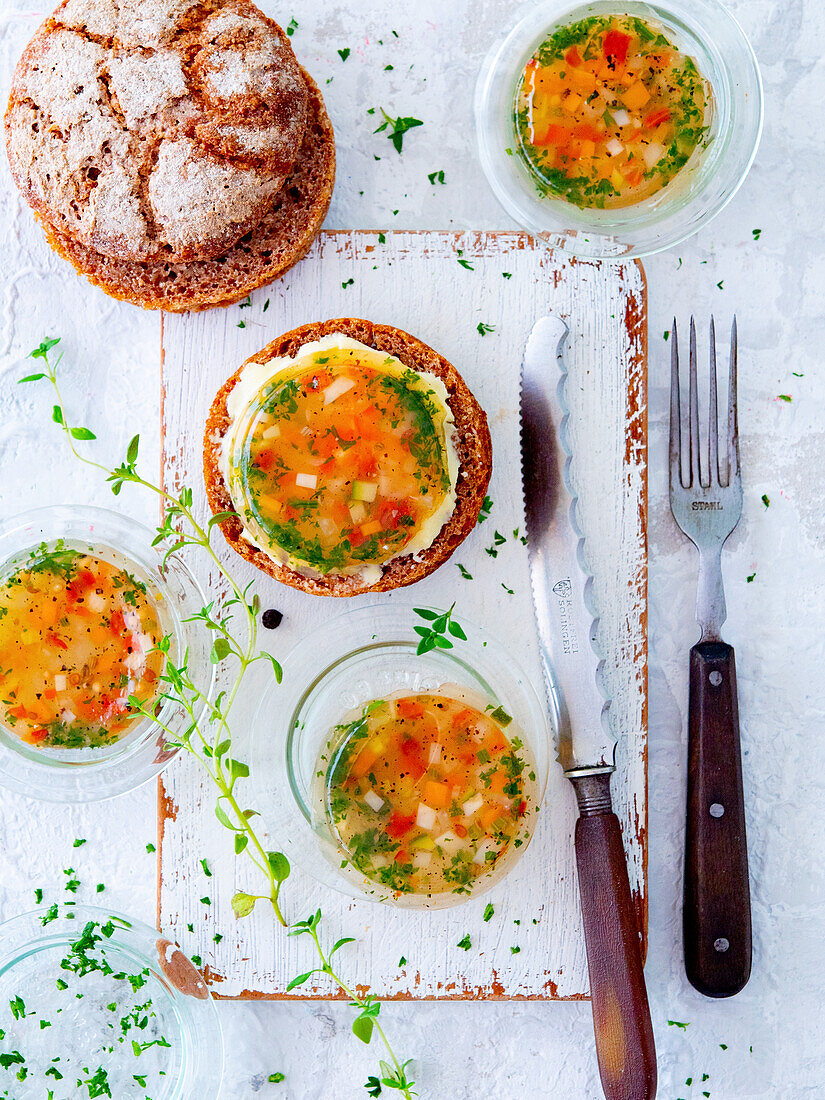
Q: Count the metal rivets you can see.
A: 3